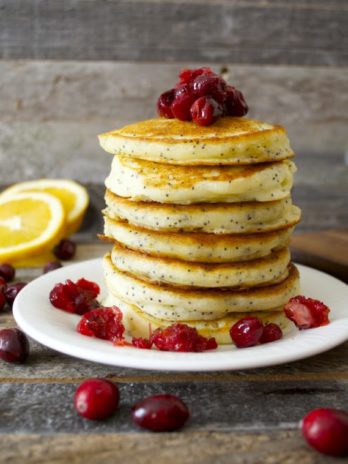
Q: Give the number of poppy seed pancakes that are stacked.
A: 7